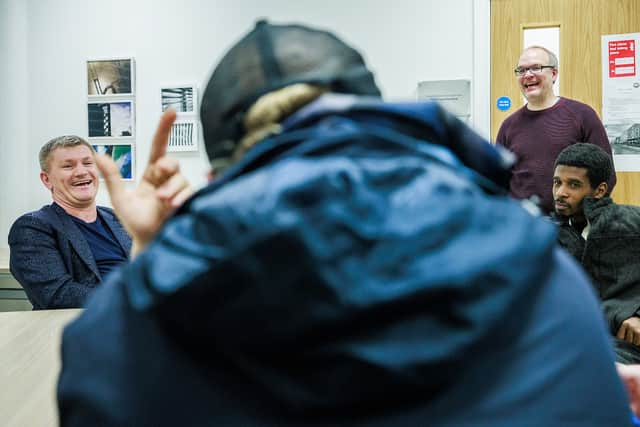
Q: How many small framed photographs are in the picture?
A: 5